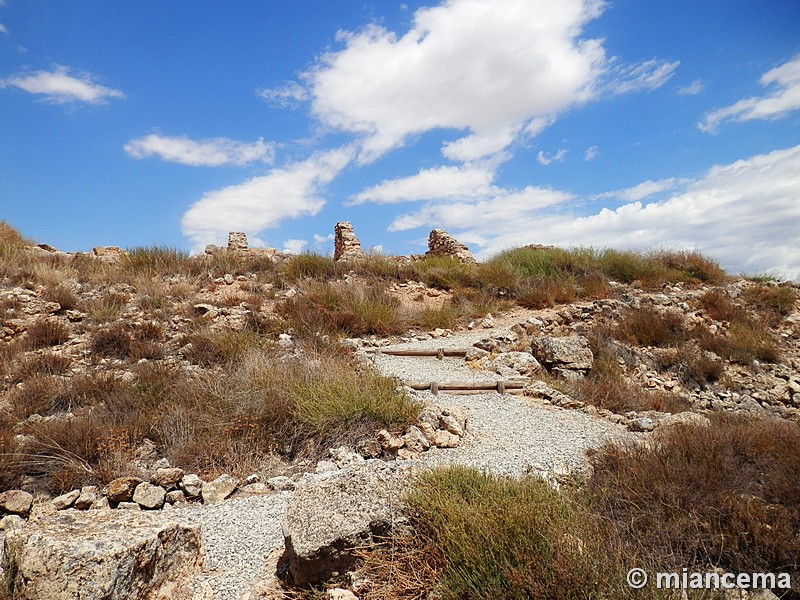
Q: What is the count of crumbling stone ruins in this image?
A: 3